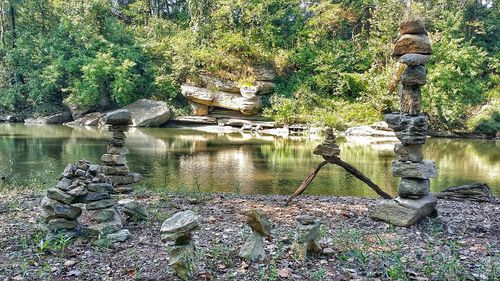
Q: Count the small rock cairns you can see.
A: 3